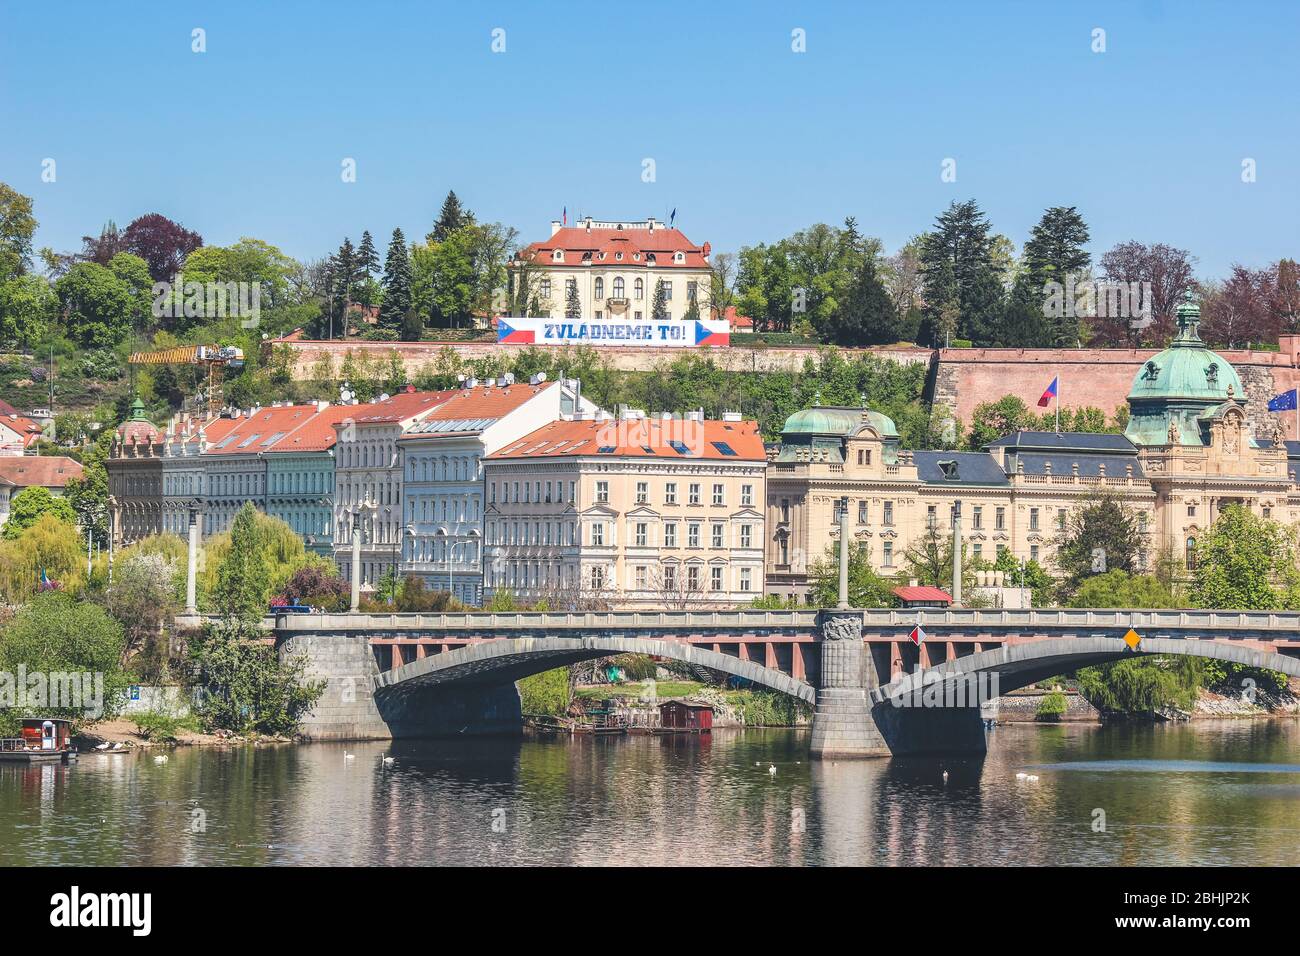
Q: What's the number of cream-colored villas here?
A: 1